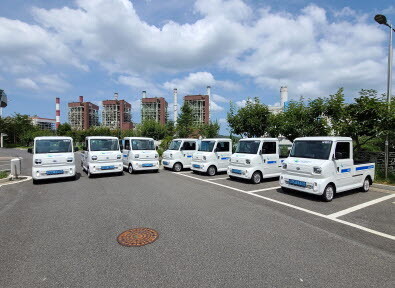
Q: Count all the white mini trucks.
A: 7